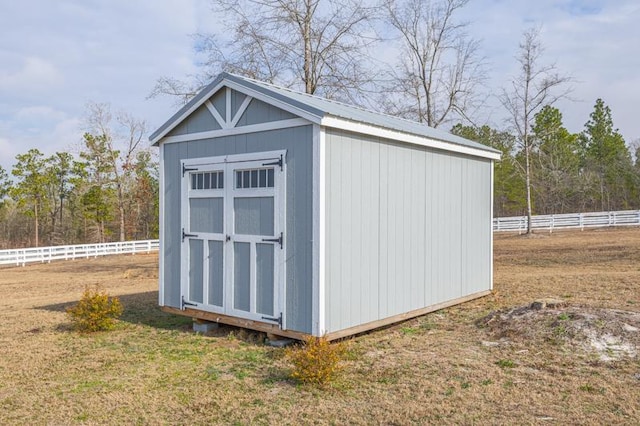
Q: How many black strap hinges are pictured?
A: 6